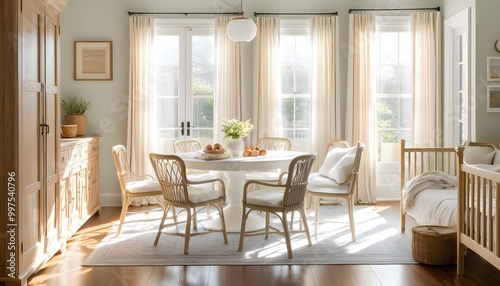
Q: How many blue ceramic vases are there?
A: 0